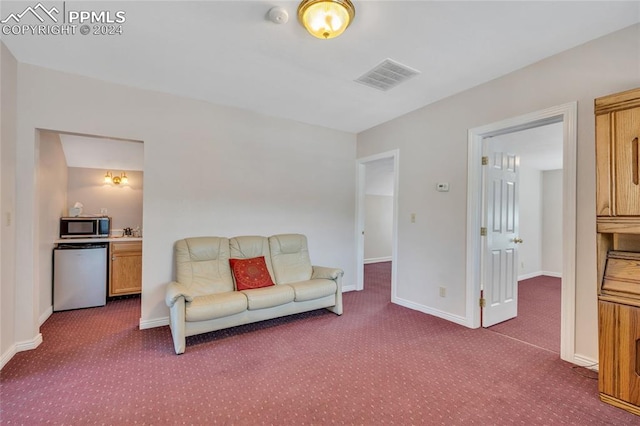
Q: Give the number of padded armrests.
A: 2